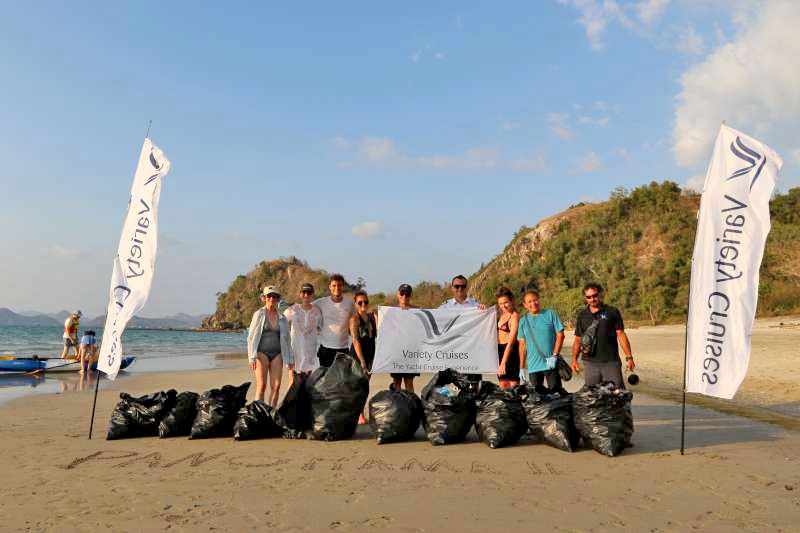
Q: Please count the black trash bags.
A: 11